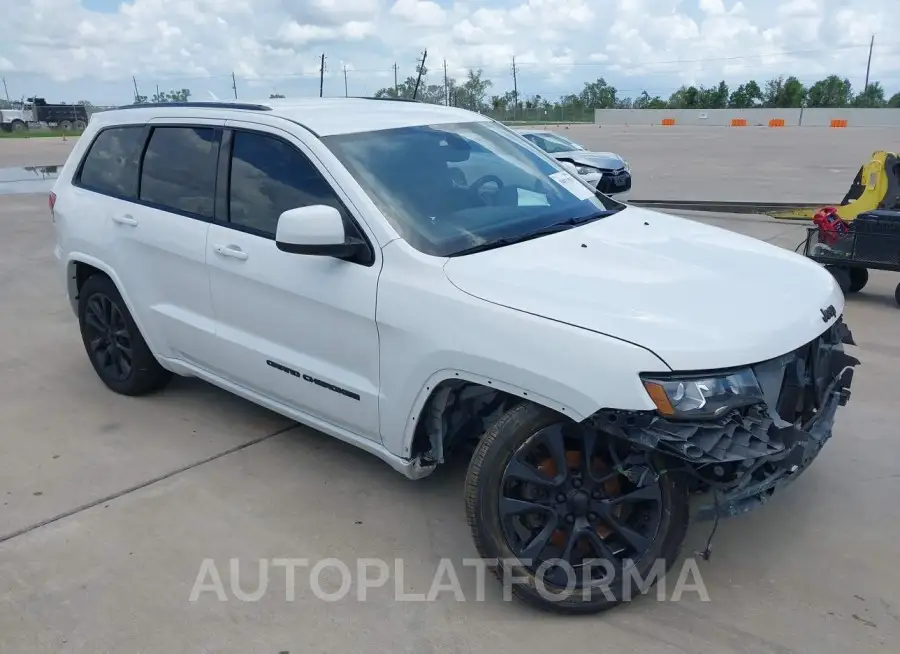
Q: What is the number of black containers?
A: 1